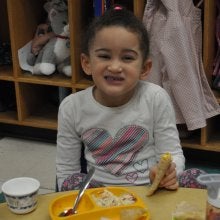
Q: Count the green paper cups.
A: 0